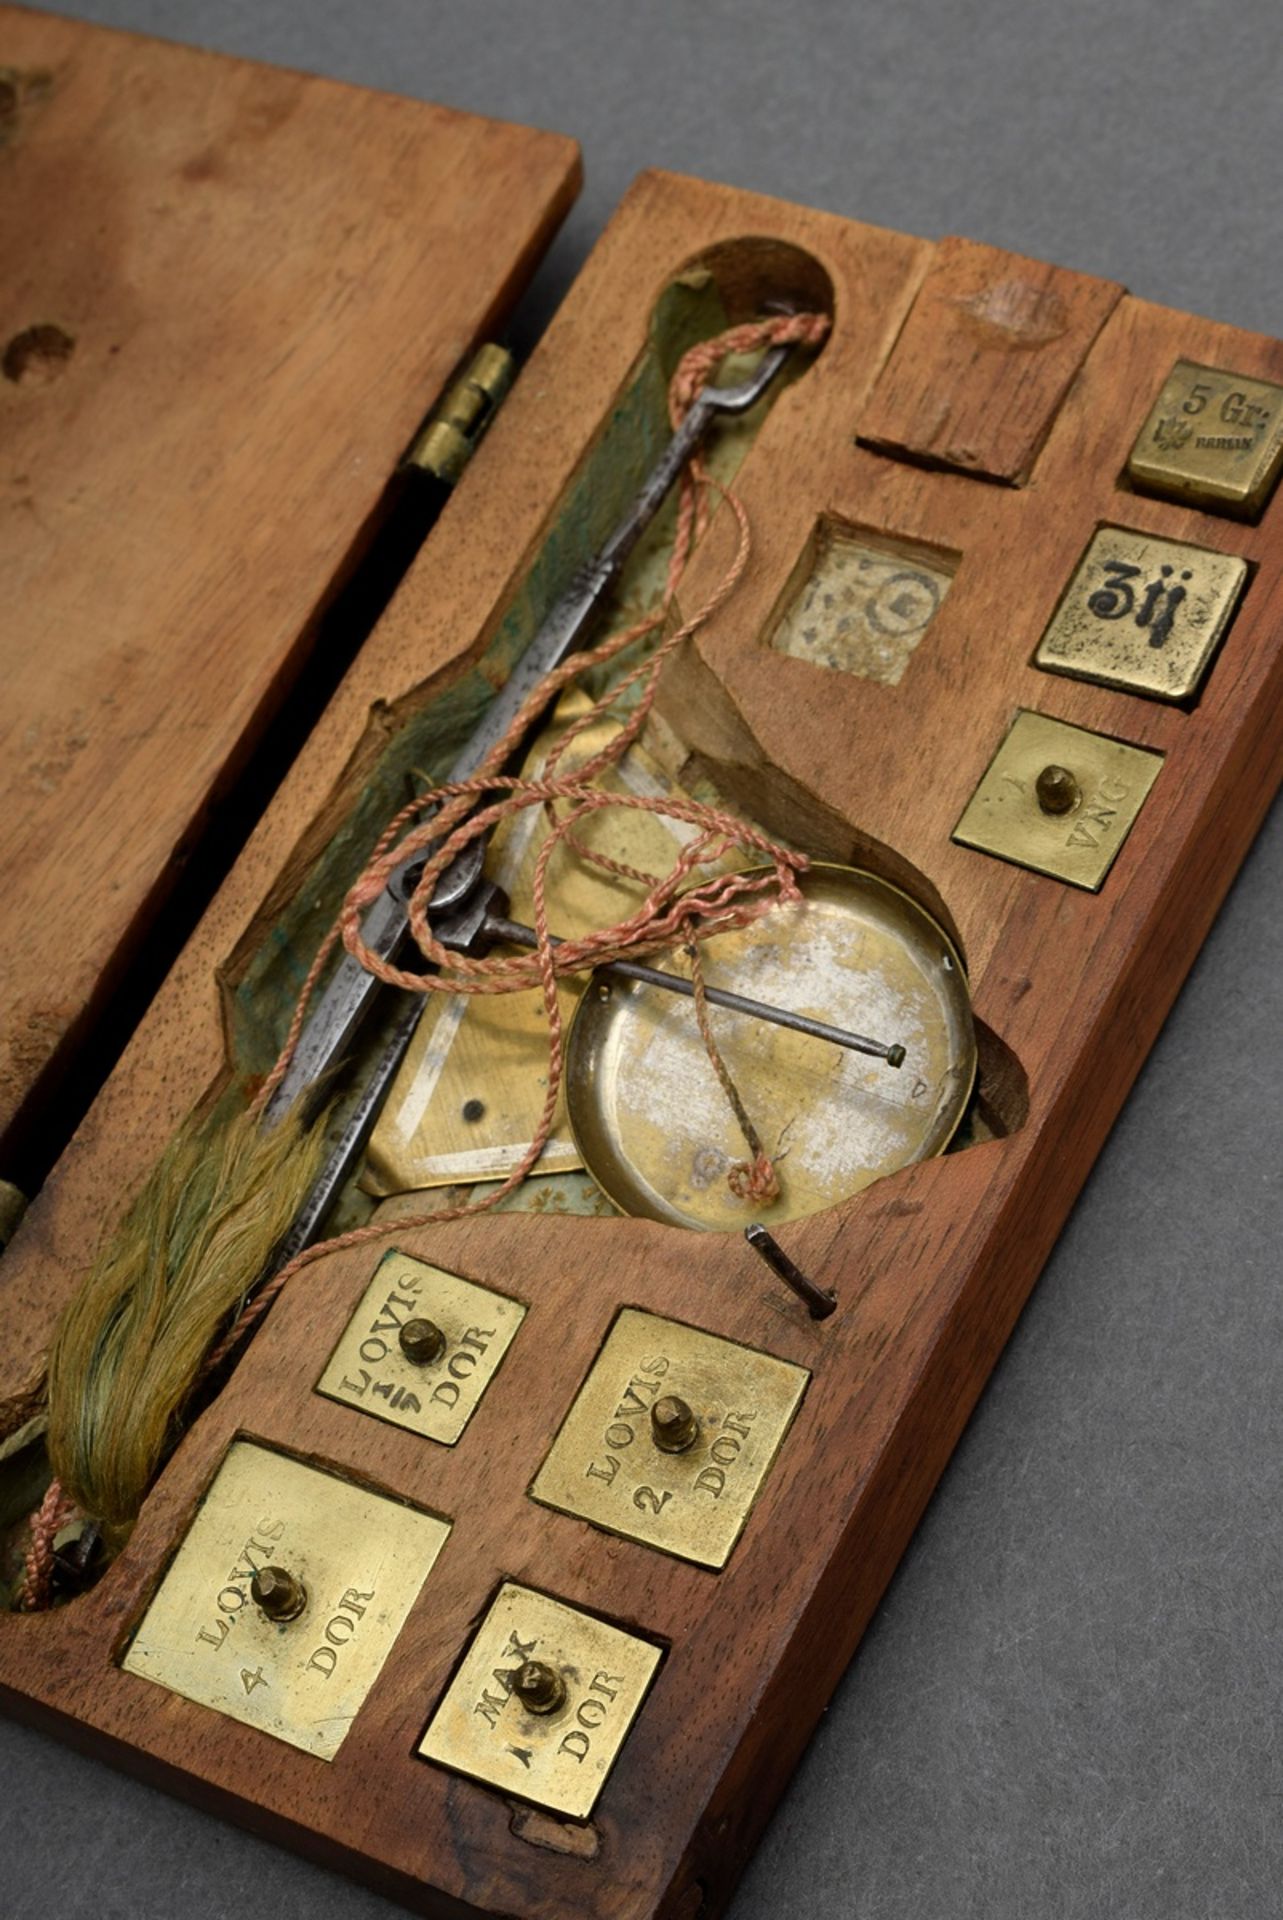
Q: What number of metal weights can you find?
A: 7